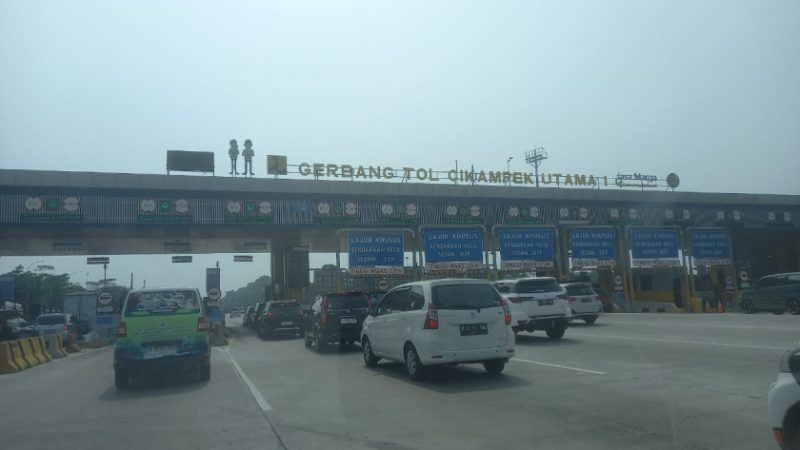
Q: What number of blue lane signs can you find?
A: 6